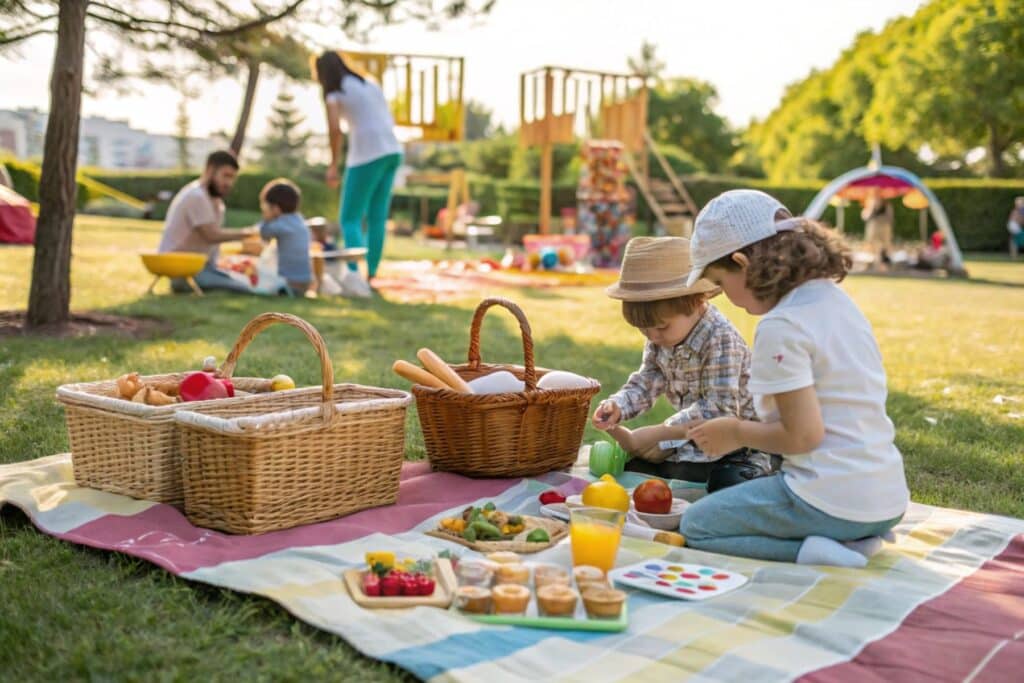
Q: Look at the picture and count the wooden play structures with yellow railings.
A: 2